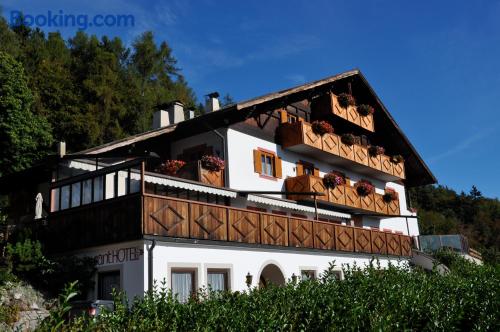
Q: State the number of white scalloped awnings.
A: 2